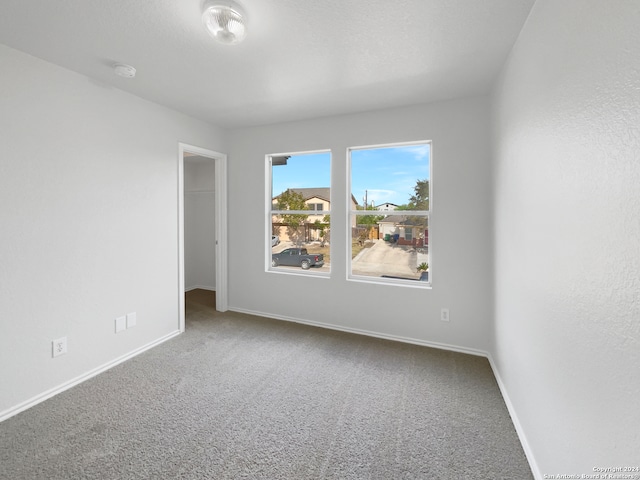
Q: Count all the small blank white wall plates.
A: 2